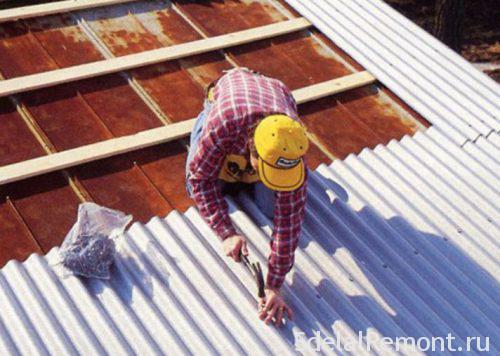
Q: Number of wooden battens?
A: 3